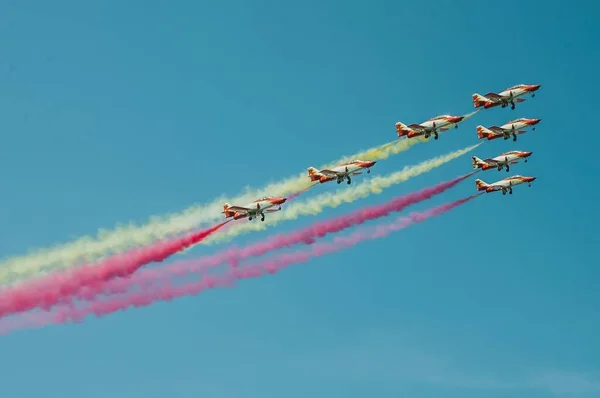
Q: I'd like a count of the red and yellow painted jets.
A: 7